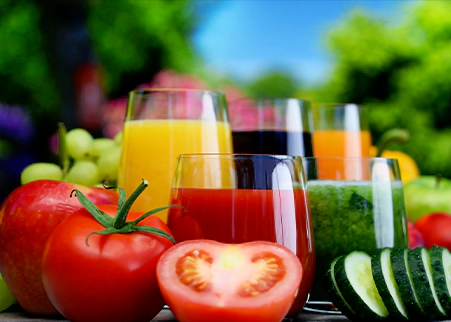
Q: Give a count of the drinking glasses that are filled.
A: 5